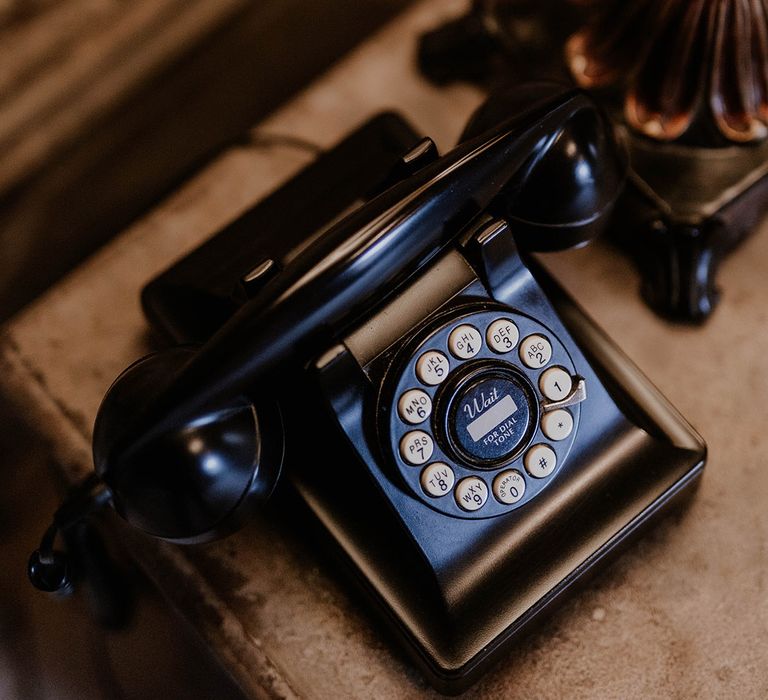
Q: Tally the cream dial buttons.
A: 12